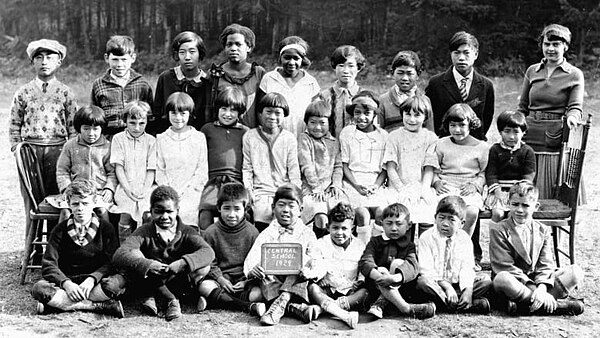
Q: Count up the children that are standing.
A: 8